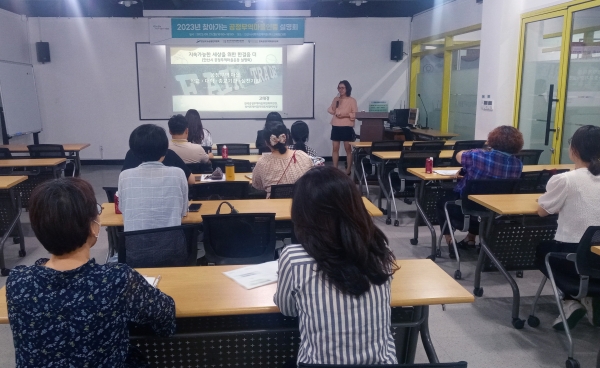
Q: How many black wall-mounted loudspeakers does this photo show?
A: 2